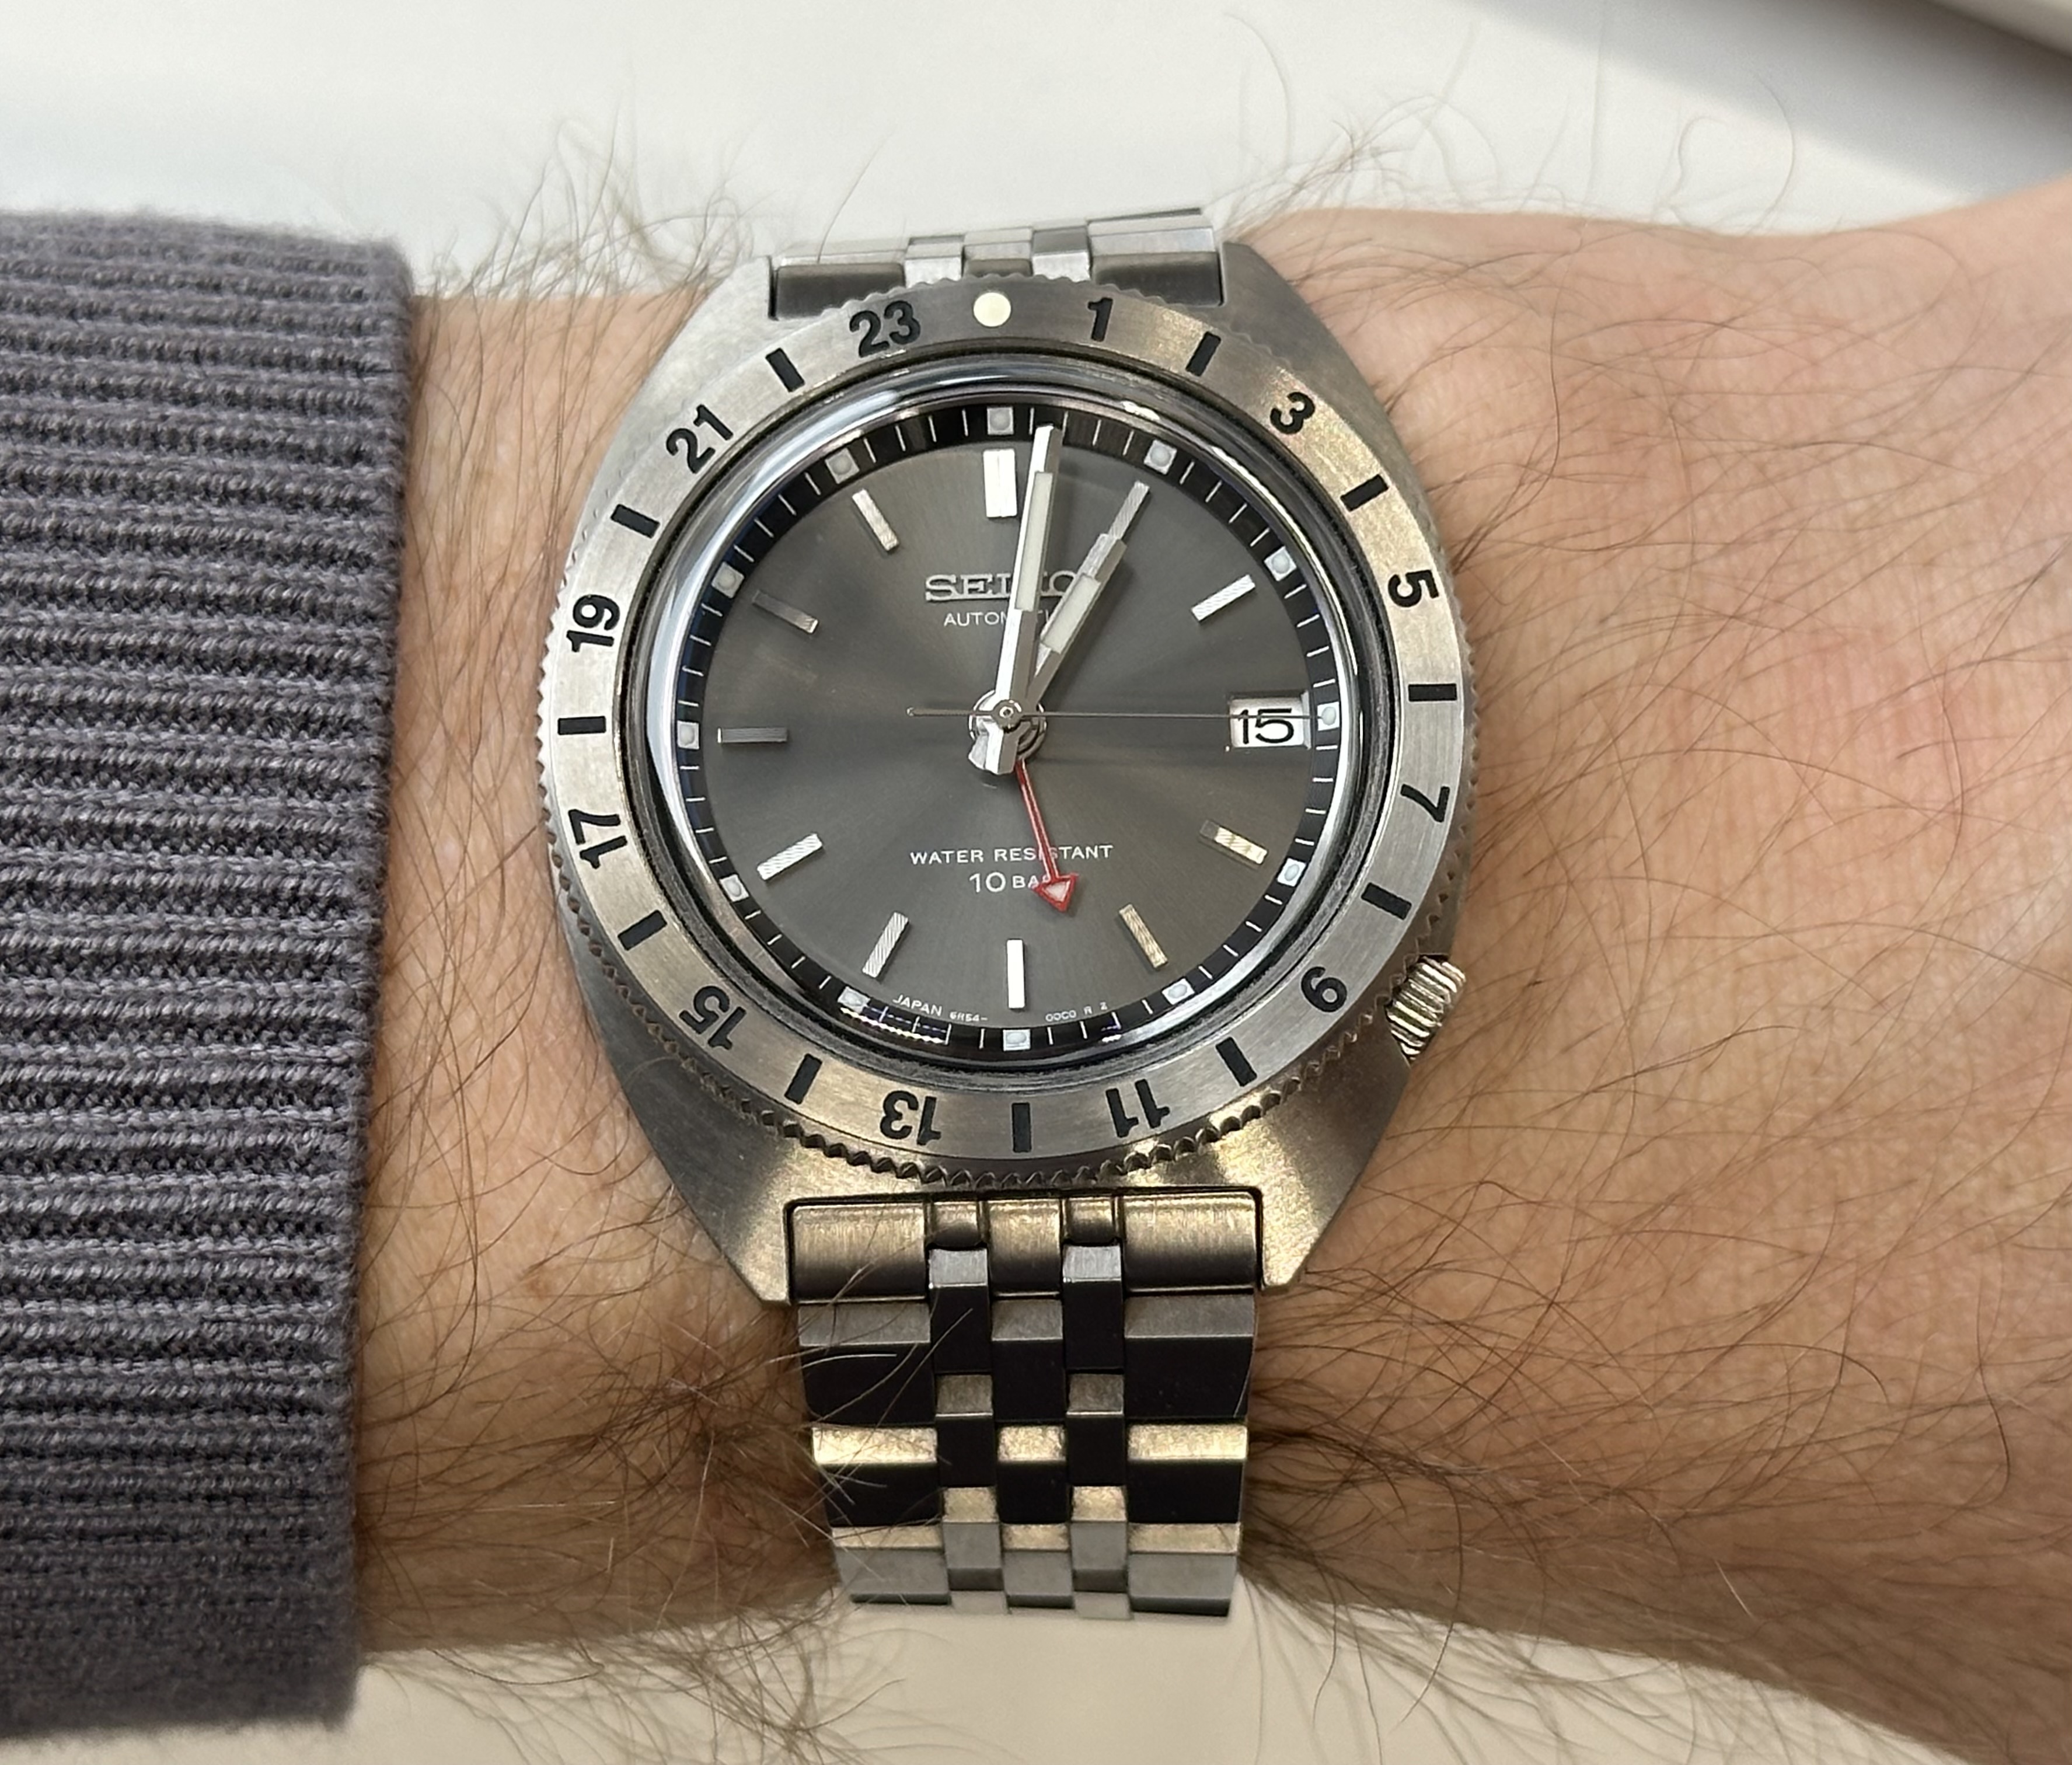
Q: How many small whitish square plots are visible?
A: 12